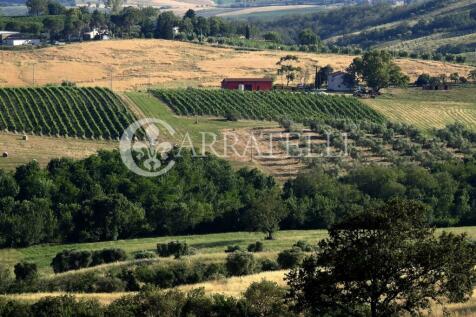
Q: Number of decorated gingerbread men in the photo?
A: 0